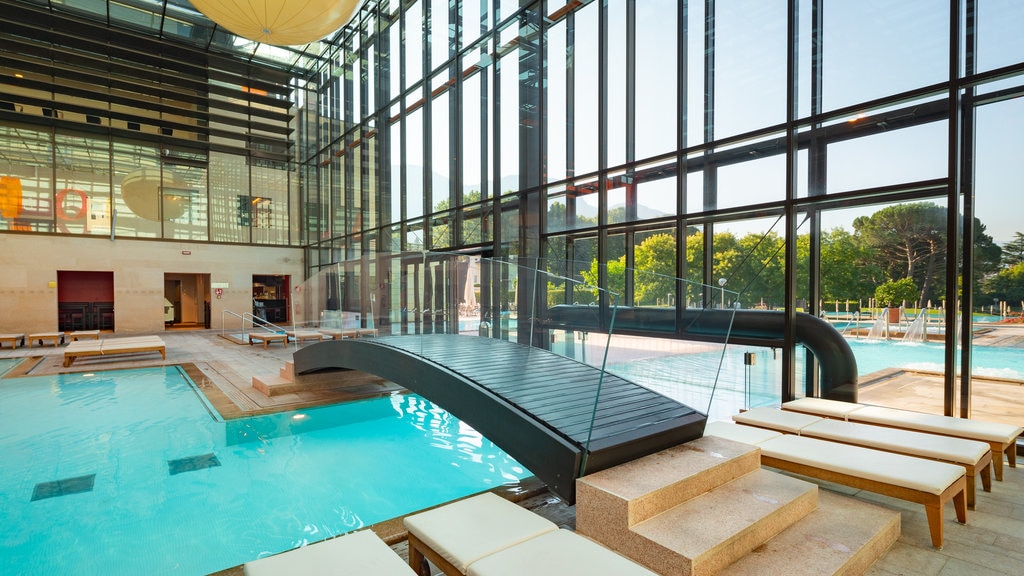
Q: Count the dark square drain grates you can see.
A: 2